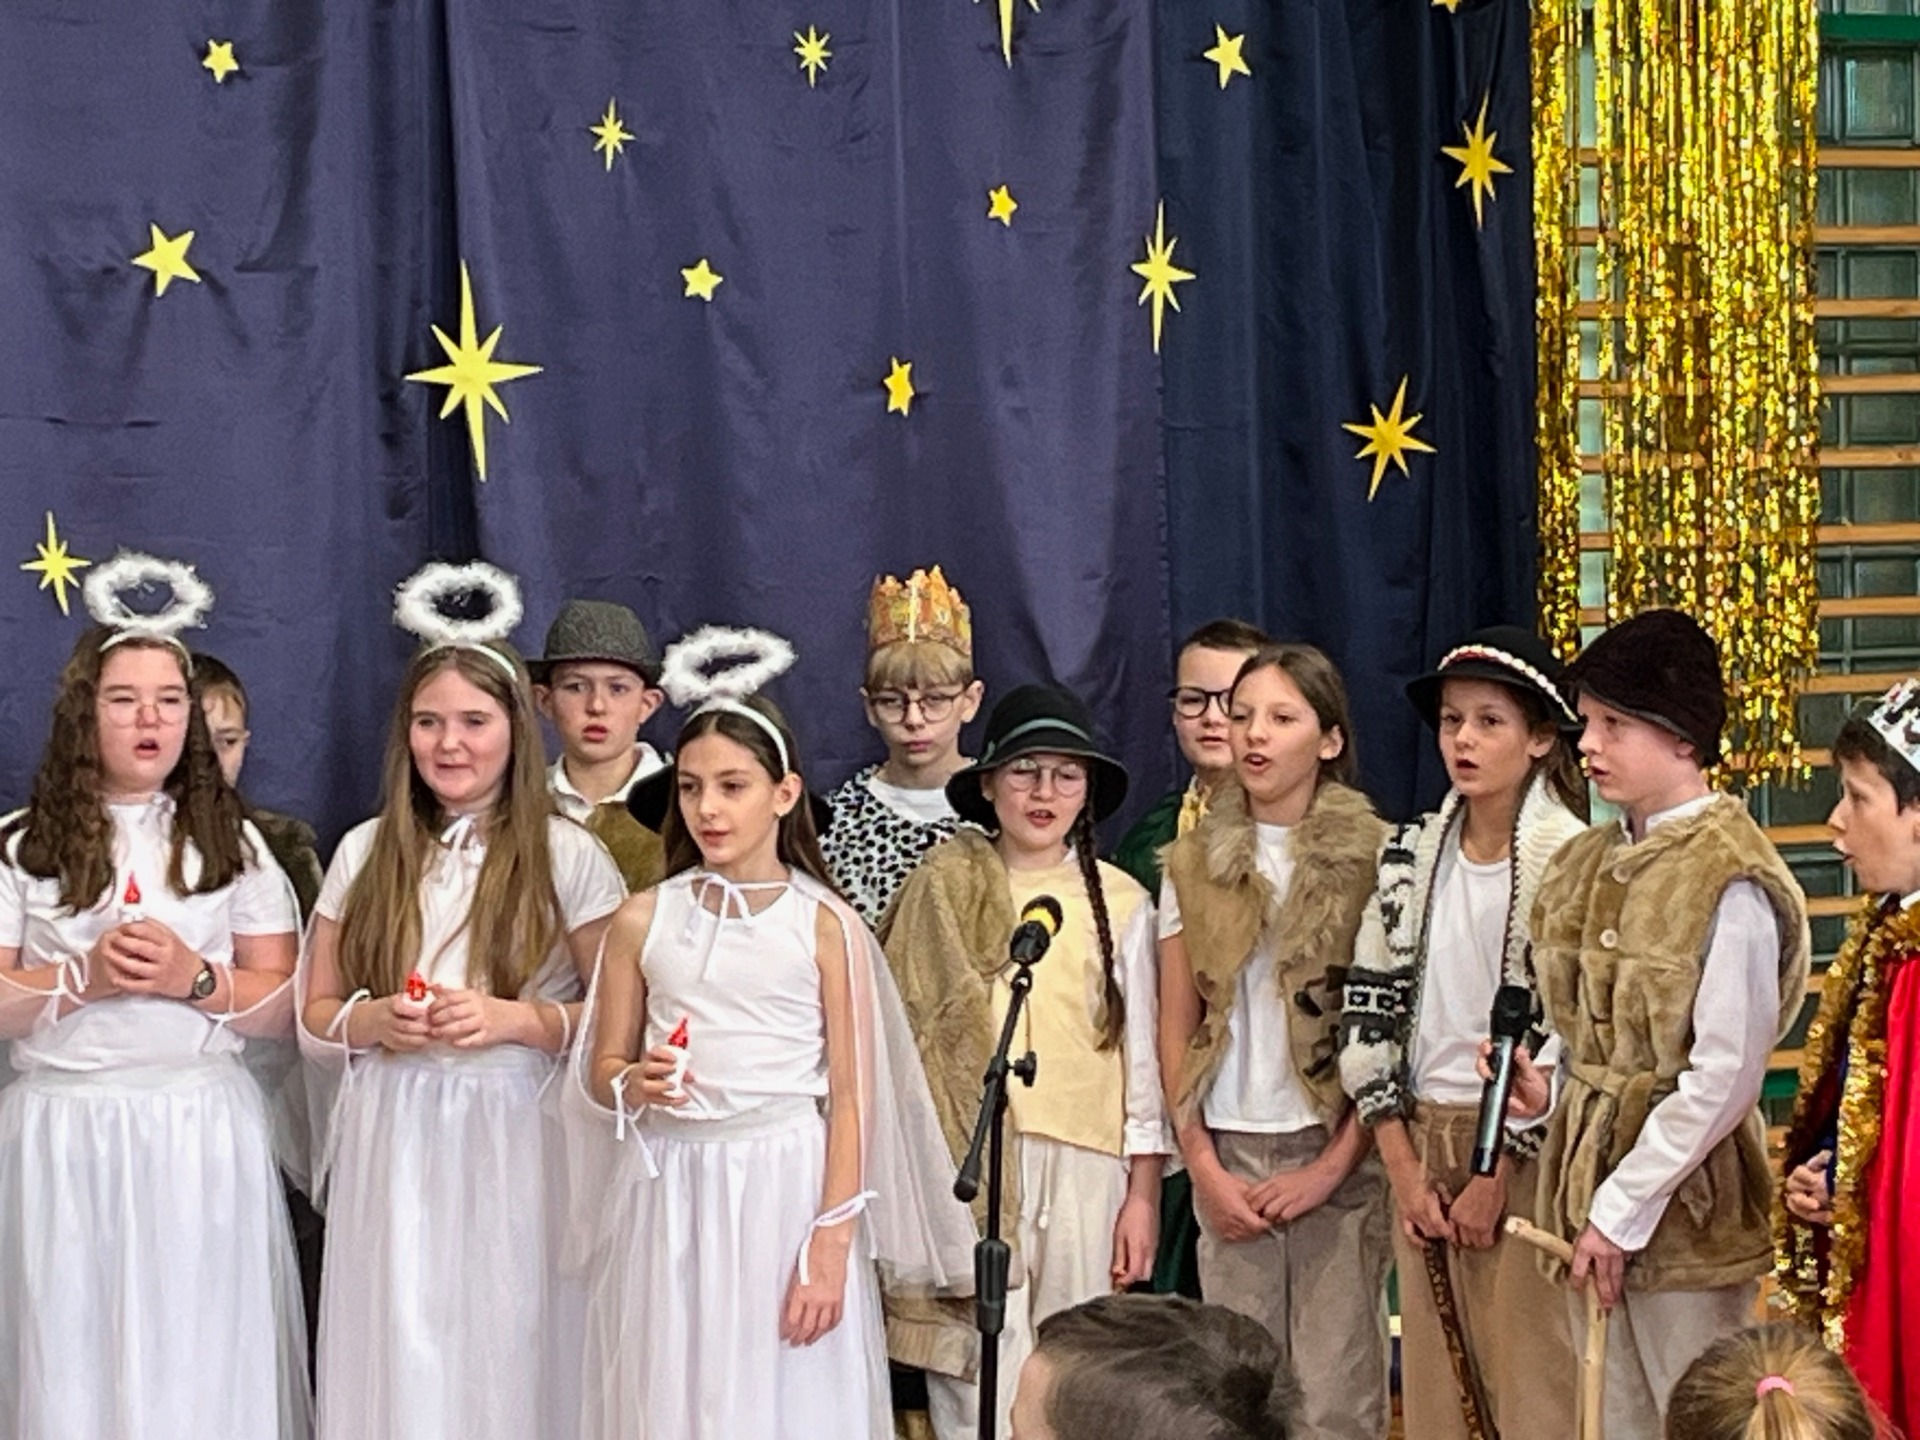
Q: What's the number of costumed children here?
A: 12